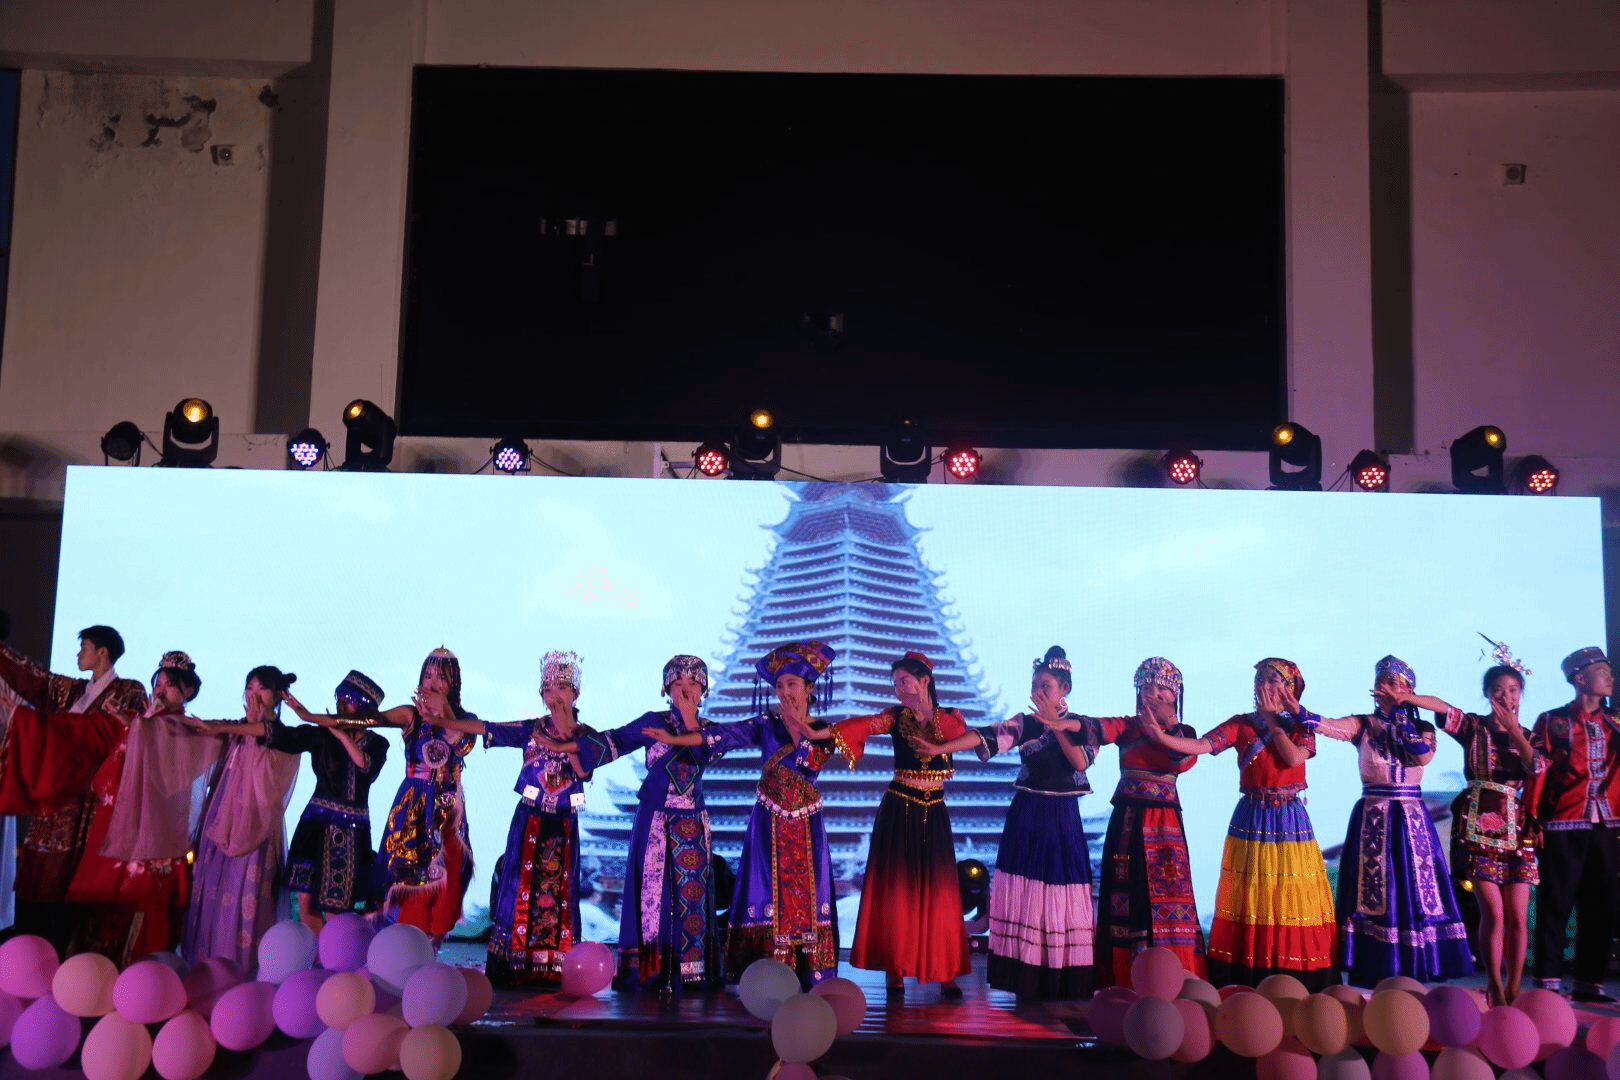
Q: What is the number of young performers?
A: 15